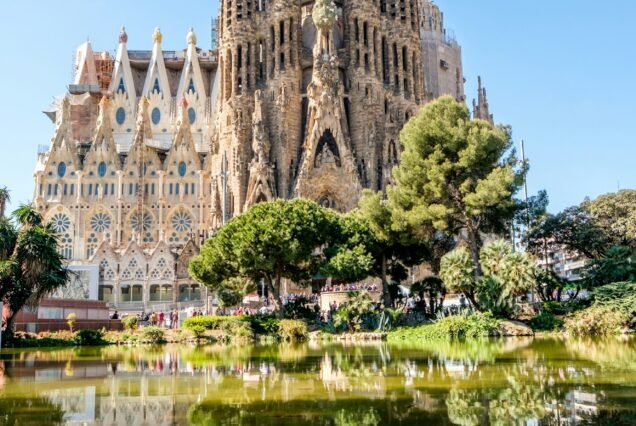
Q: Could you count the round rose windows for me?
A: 4